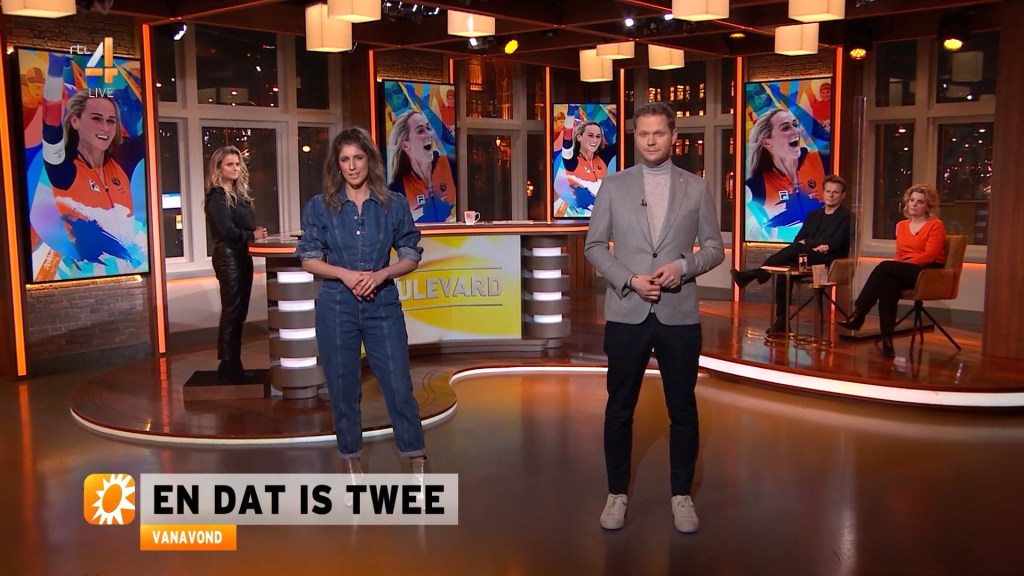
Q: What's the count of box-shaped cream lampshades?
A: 10